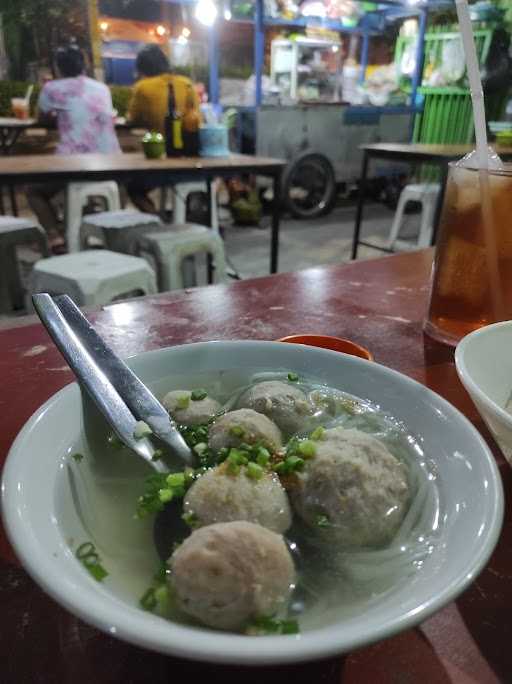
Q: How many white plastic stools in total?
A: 7